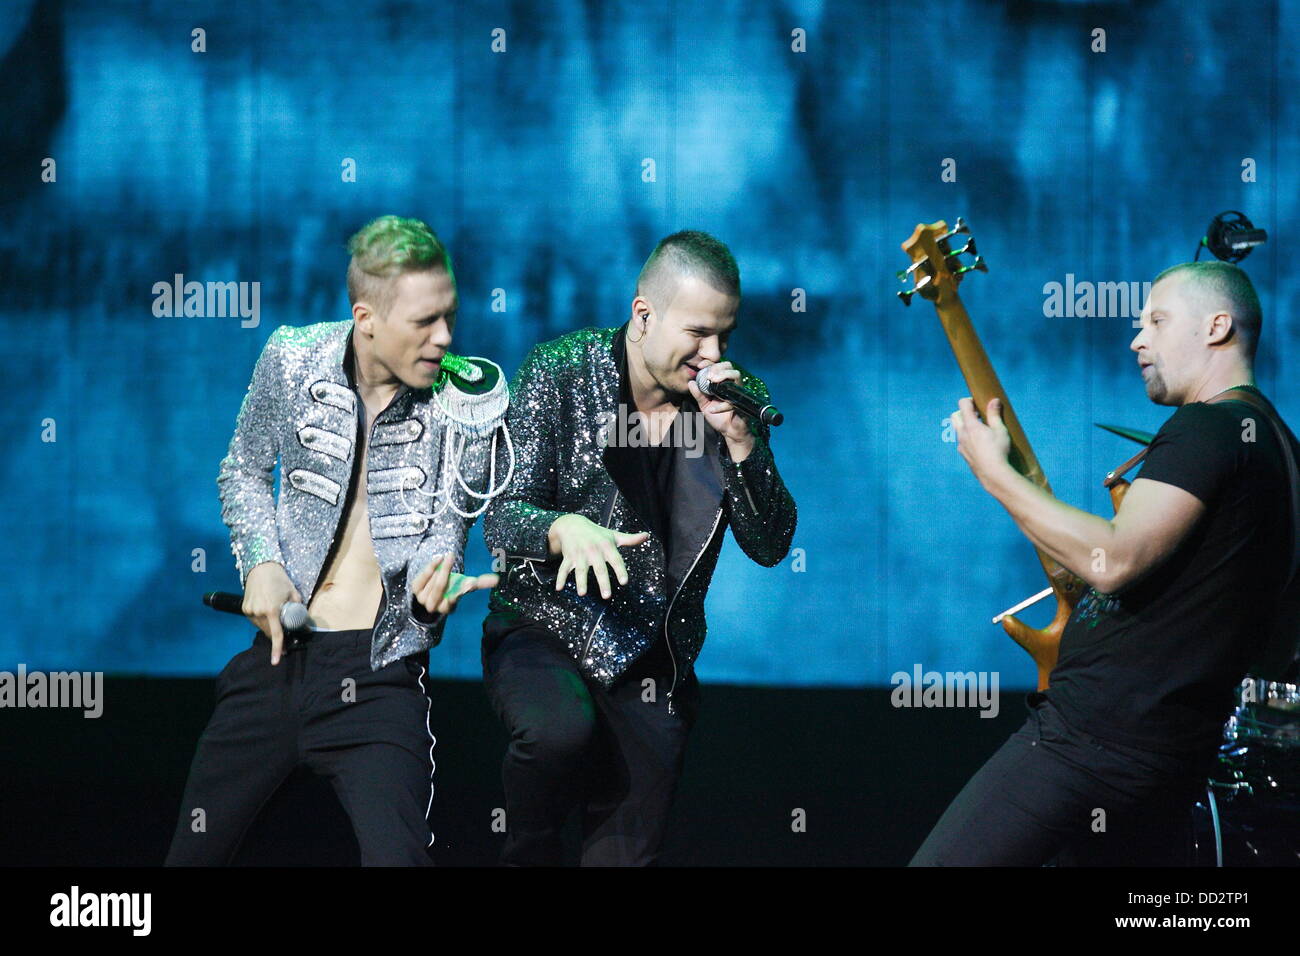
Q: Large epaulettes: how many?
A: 1